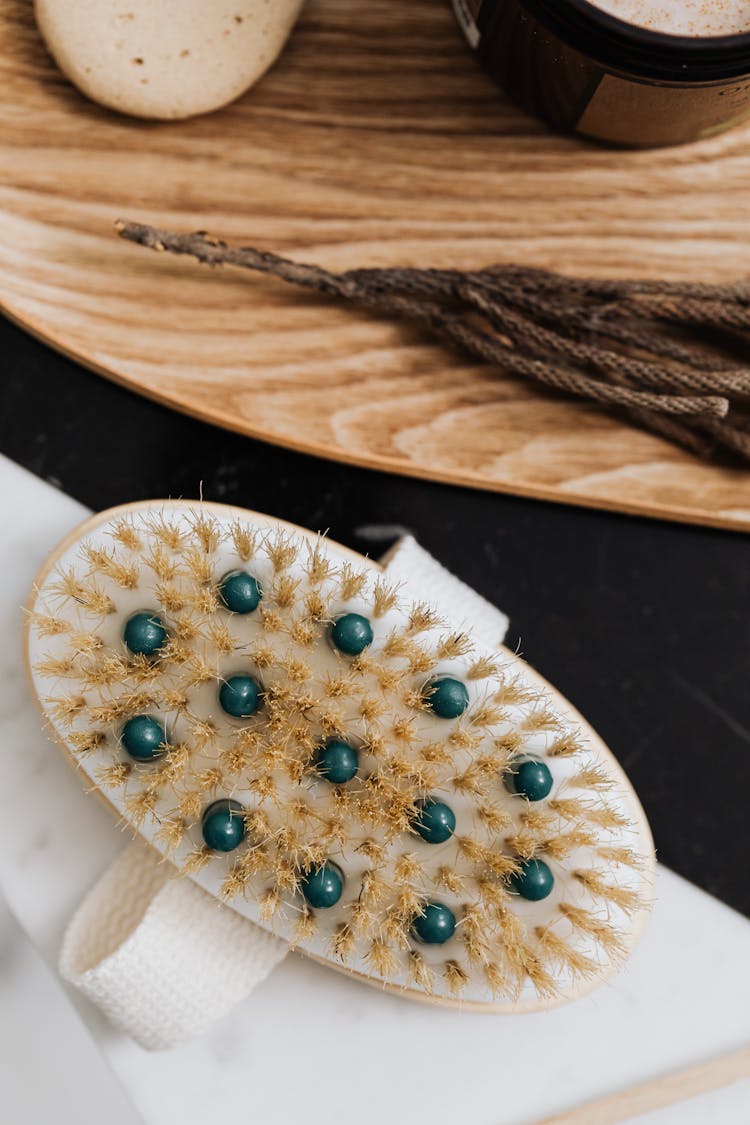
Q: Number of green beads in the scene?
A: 13